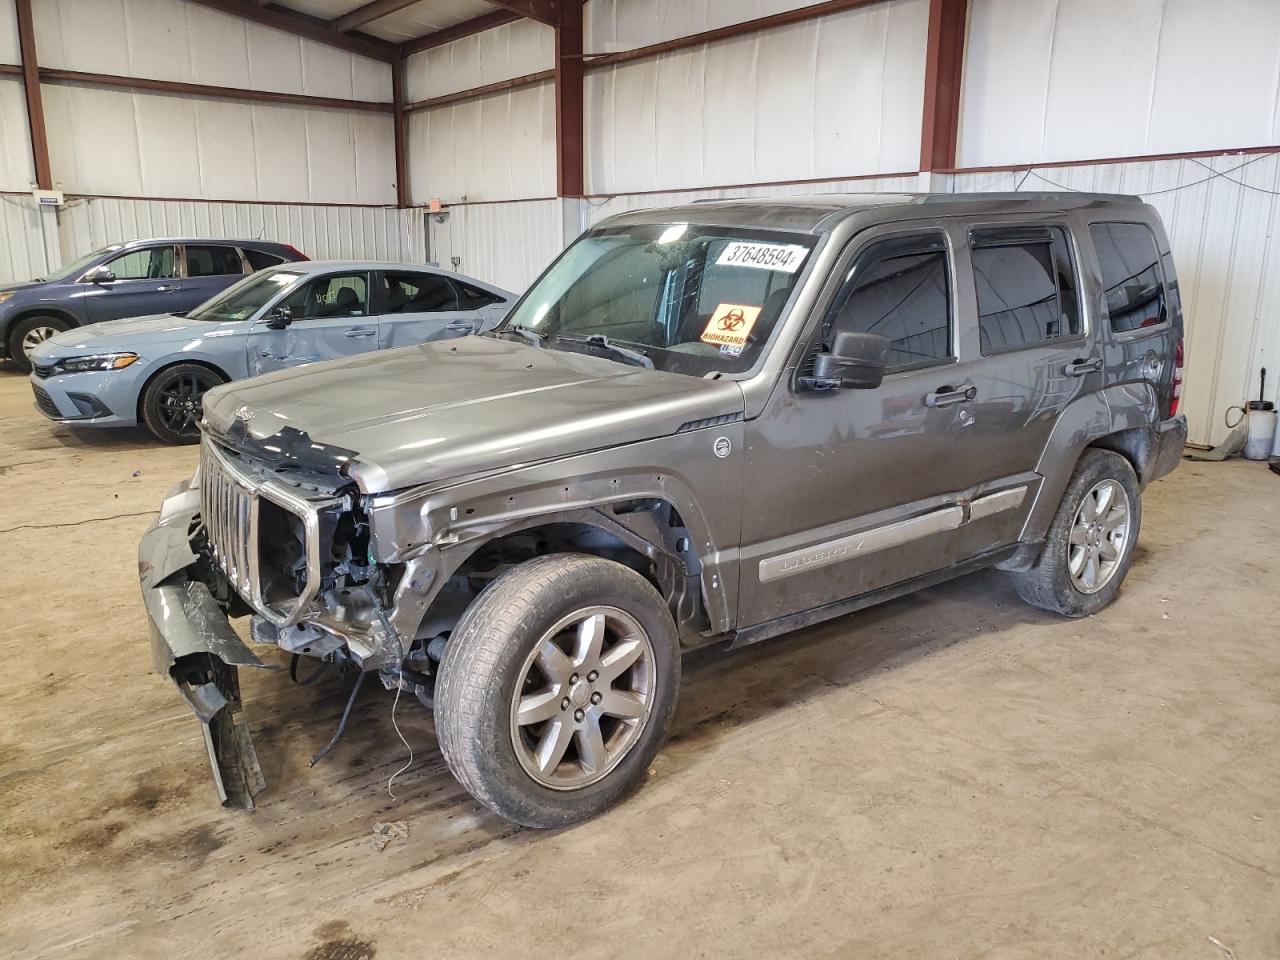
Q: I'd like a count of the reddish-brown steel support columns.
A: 4